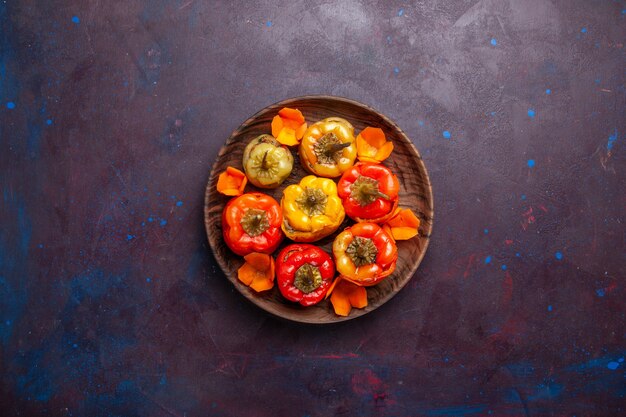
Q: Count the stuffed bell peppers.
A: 7